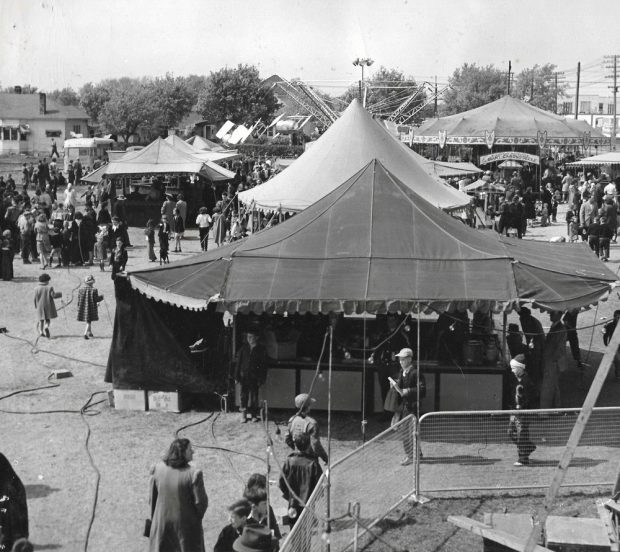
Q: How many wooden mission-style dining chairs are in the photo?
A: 0